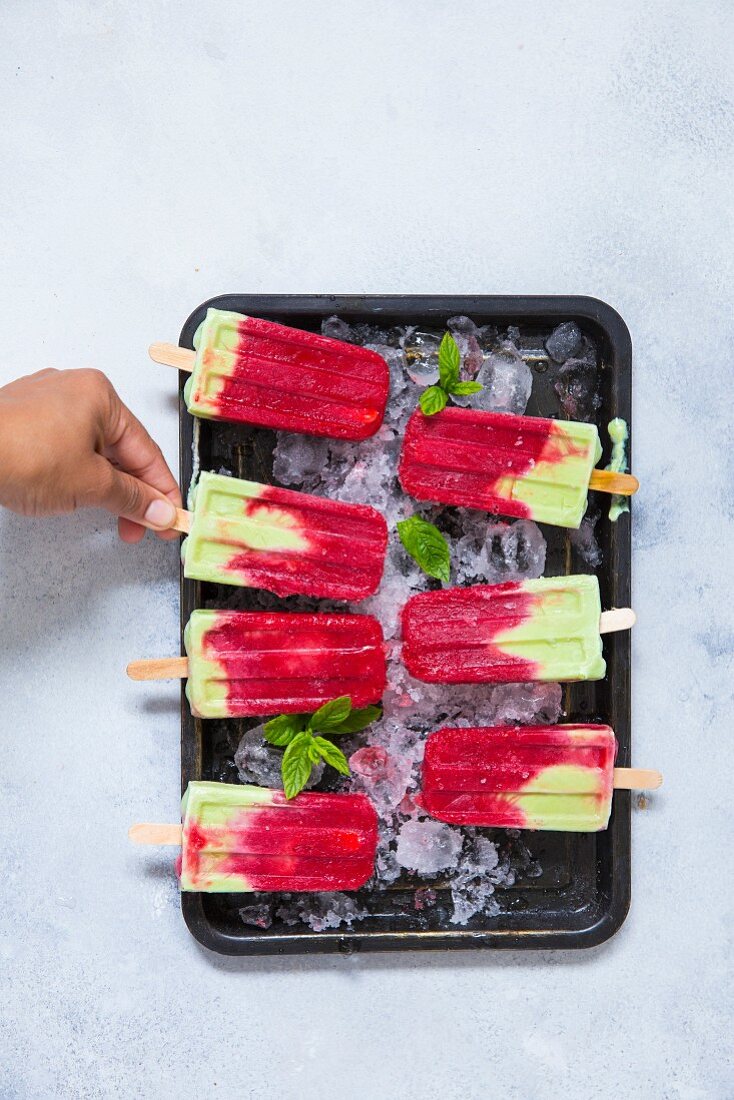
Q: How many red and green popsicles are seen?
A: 7